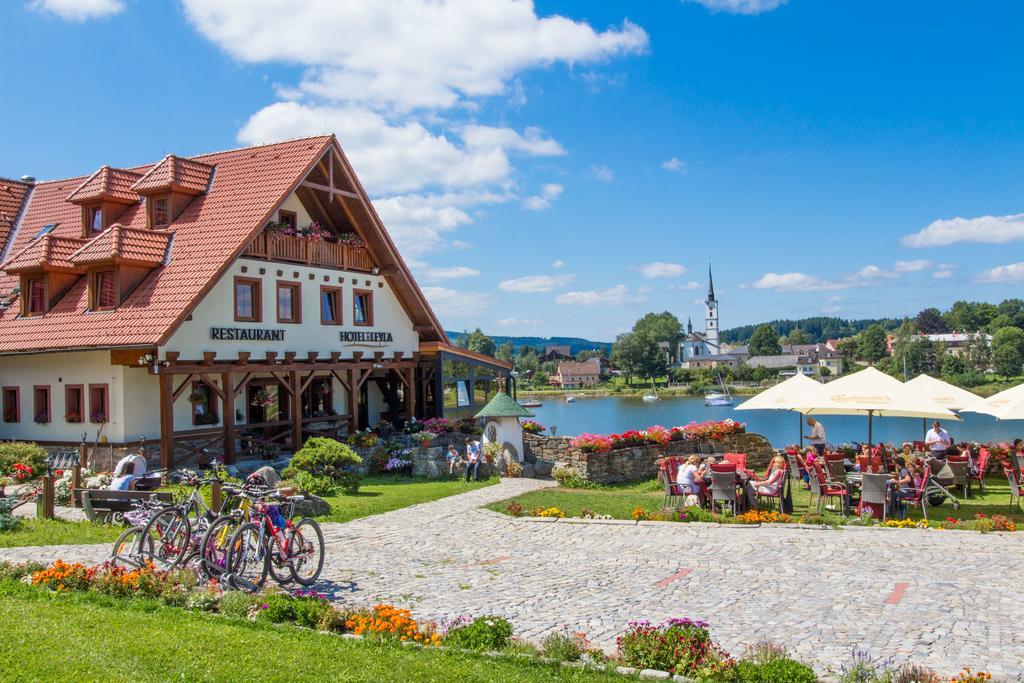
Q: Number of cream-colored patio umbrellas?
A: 4